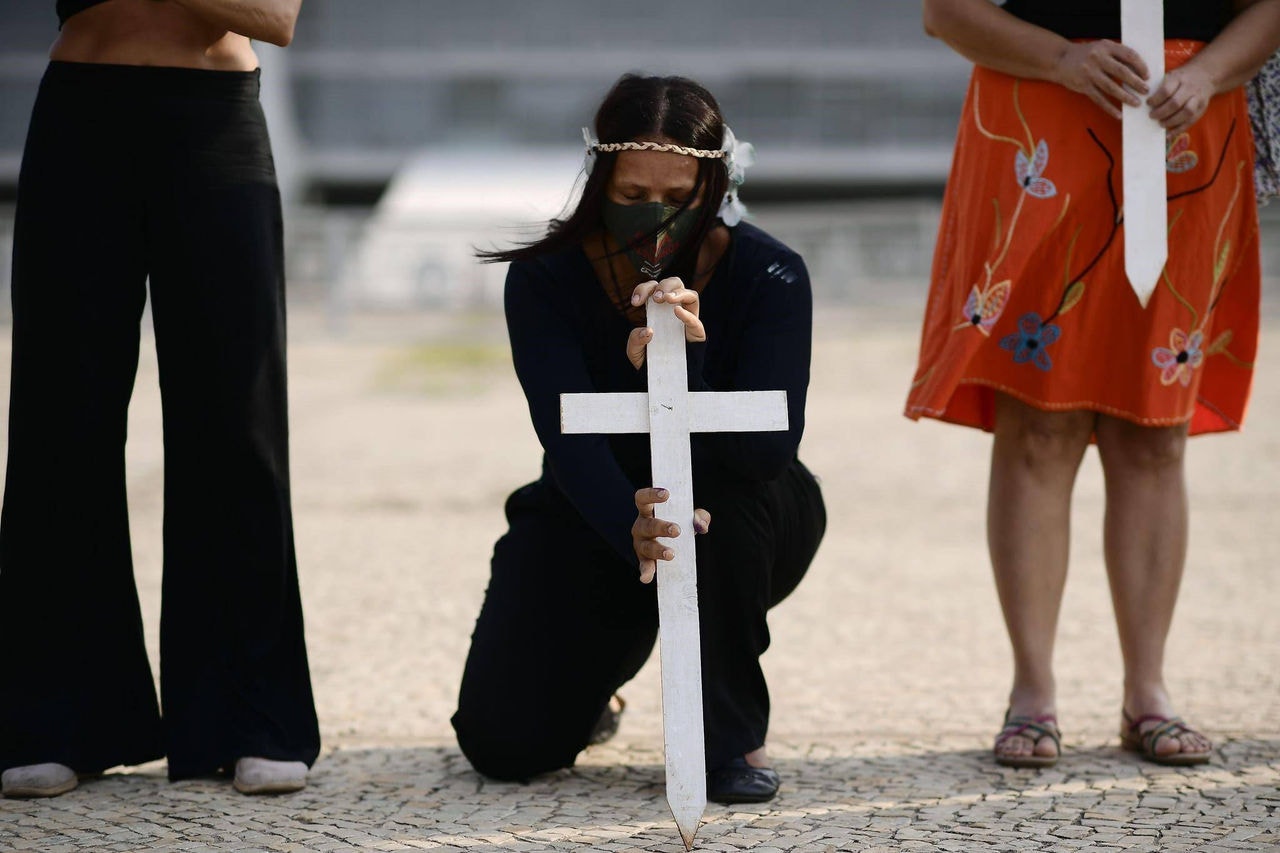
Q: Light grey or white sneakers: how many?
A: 2